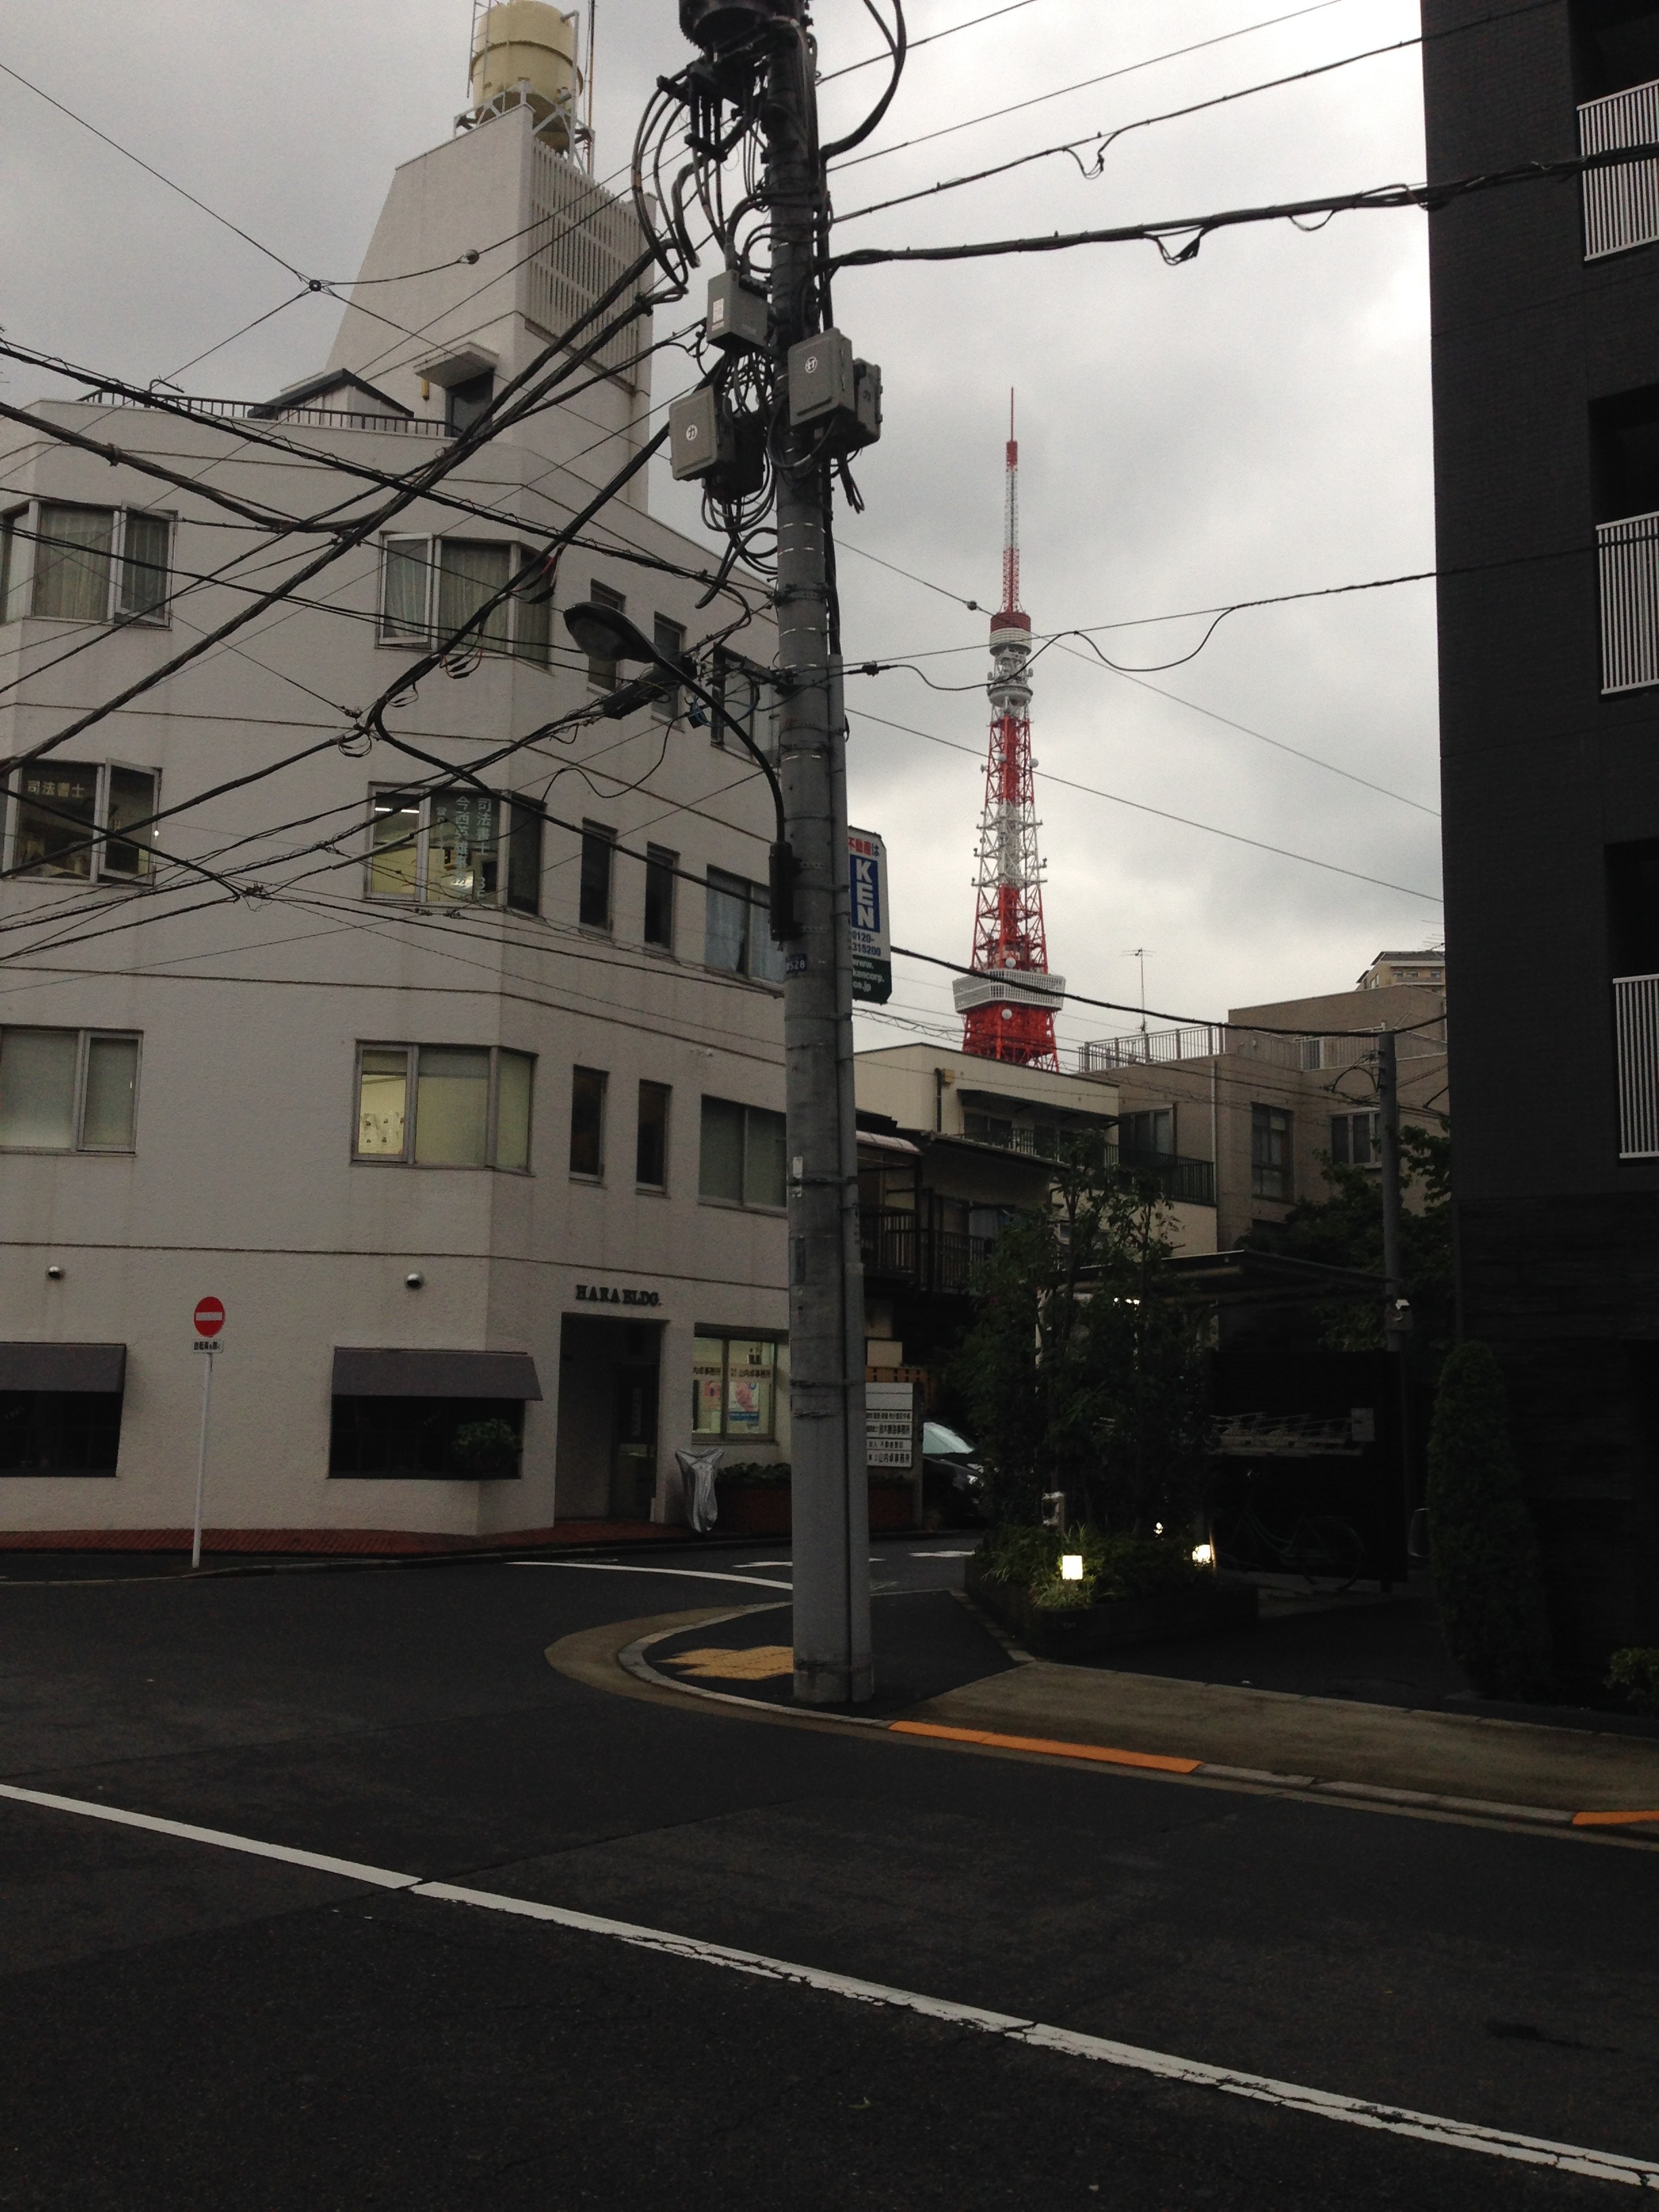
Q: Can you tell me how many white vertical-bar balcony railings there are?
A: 3